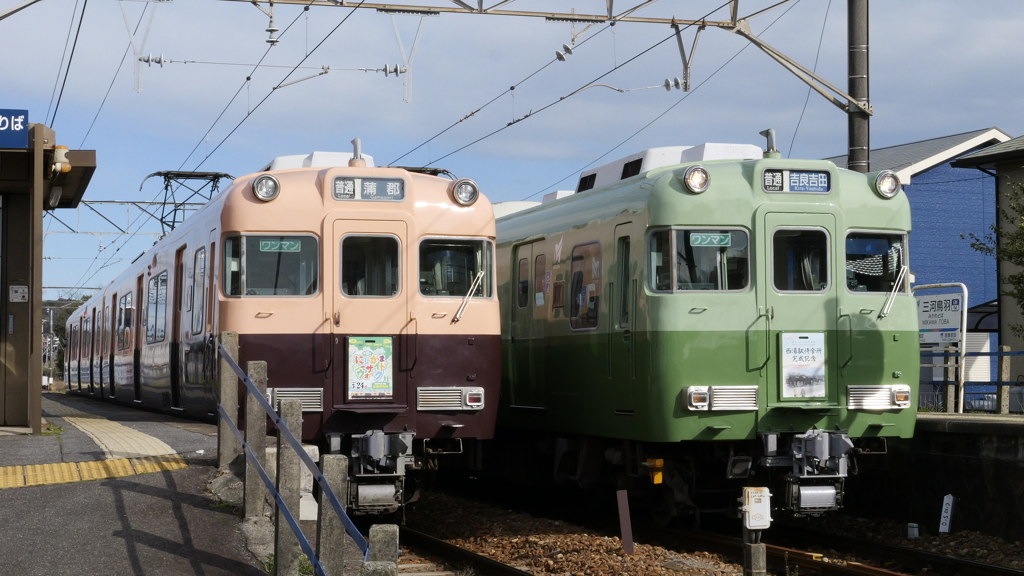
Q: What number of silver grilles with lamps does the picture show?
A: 4